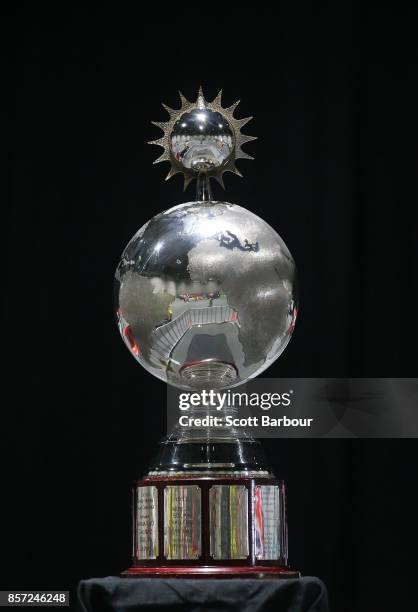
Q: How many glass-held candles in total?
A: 0